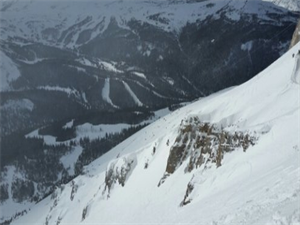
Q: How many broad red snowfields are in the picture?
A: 0